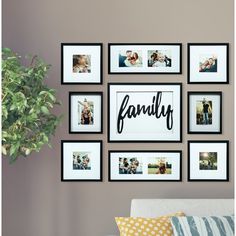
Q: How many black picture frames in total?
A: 9